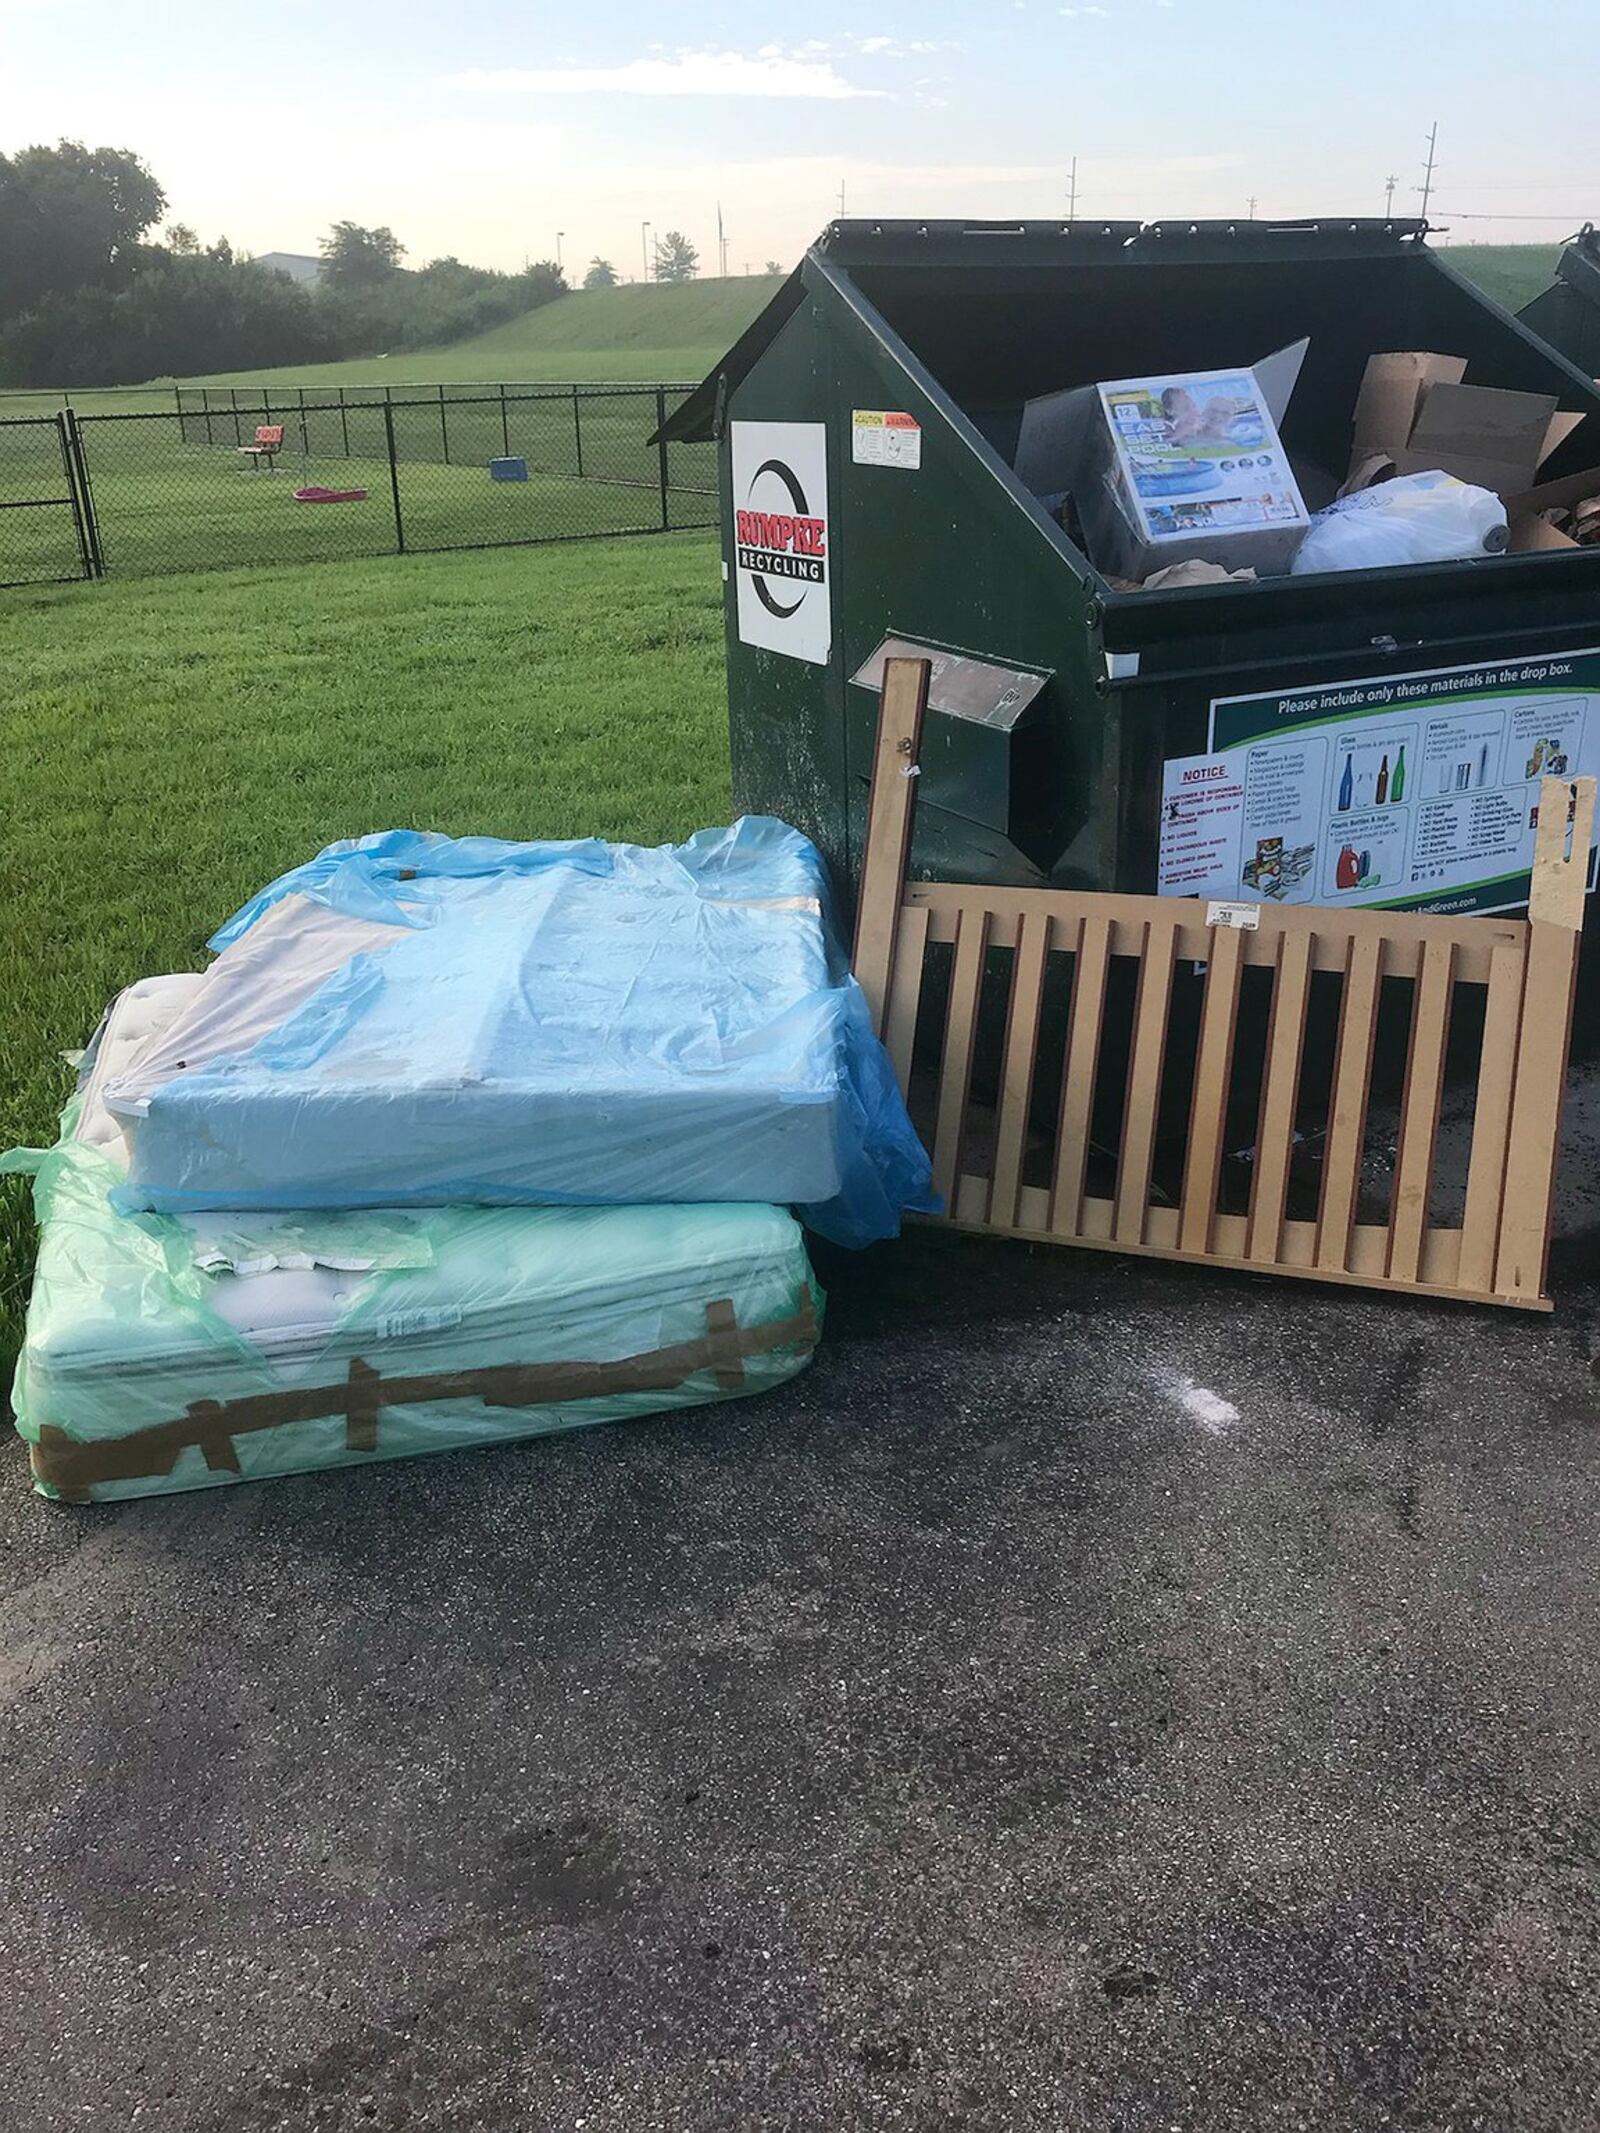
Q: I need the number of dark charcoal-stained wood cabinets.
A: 0